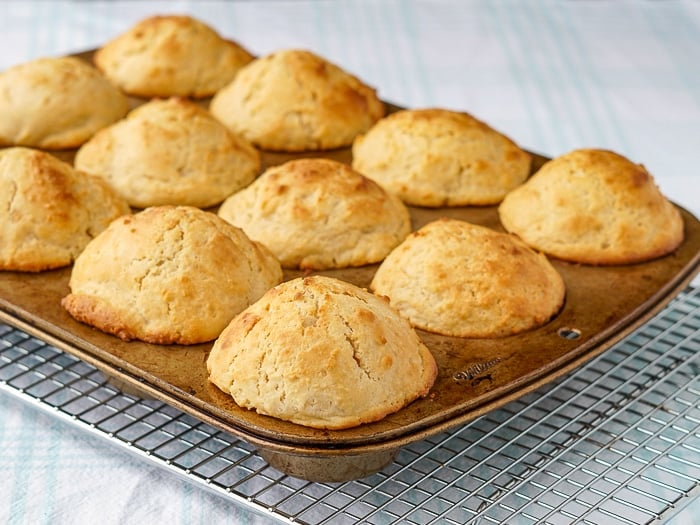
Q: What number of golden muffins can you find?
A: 11